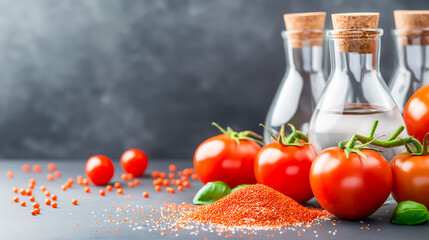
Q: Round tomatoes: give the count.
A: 7